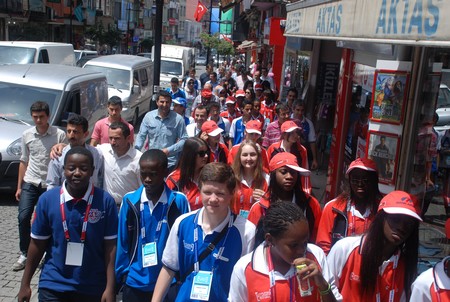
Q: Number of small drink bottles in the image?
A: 1